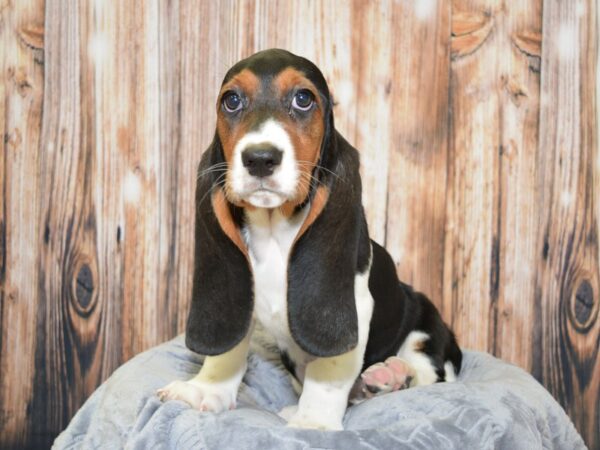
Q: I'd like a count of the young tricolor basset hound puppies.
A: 1